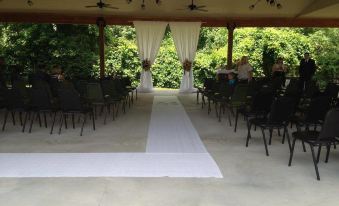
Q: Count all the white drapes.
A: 2